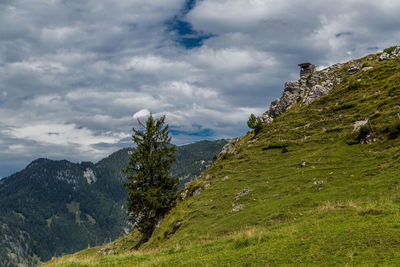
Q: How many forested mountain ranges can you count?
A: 1